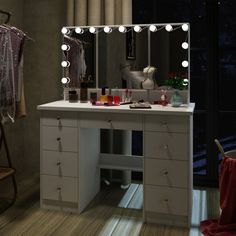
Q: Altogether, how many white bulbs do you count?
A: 15